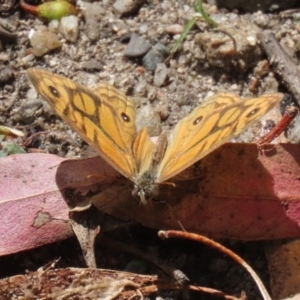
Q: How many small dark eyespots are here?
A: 4